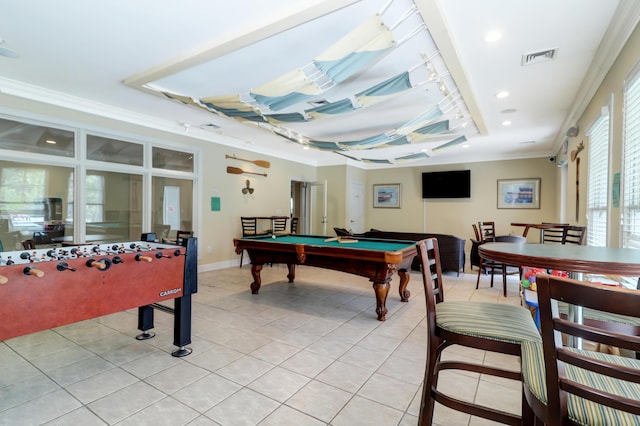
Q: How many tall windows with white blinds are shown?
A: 2